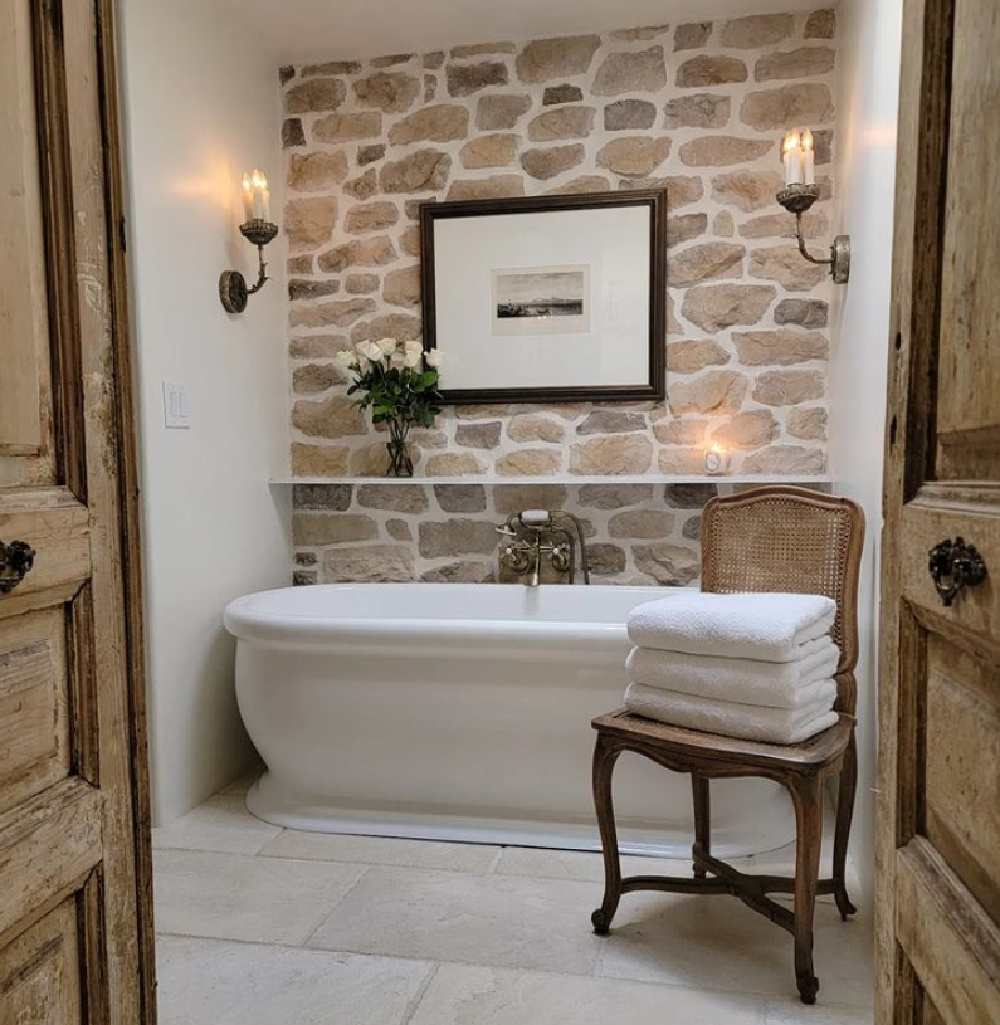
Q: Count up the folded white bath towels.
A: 3